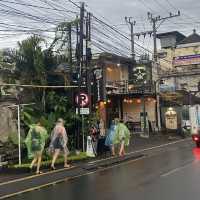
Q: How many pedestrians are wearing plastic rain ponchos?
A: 4